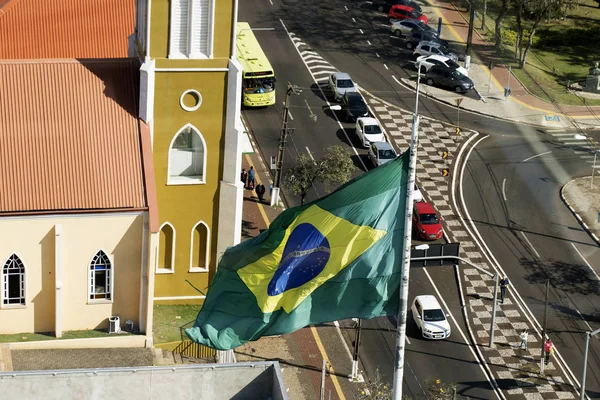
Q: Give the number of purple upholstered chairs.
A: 0